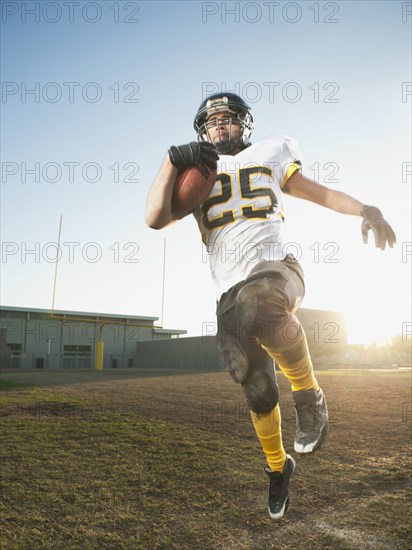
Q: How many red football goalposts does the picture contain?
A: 0